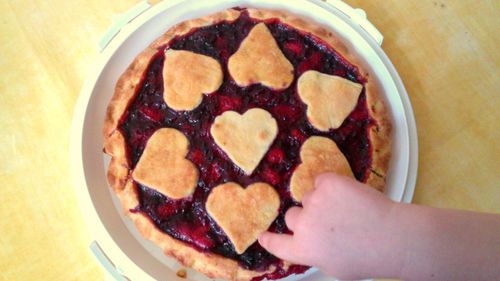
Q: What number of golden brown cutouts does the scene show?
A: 7